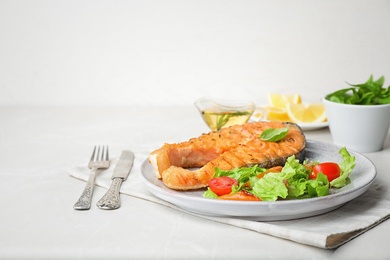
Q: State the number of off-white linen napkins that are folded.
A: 1